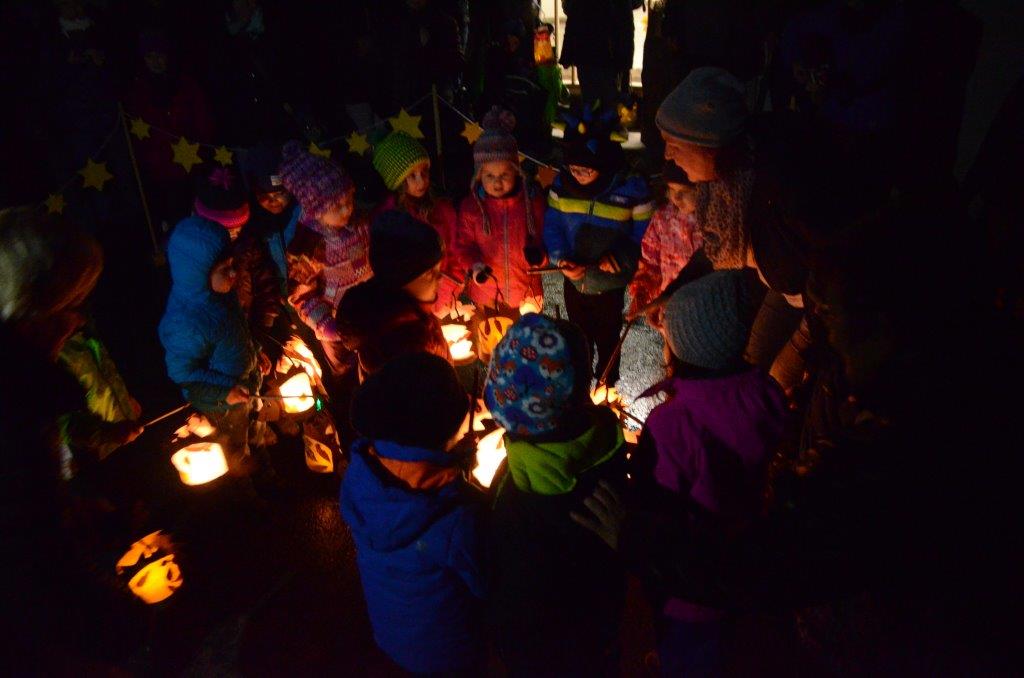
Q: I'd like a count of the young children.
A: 13